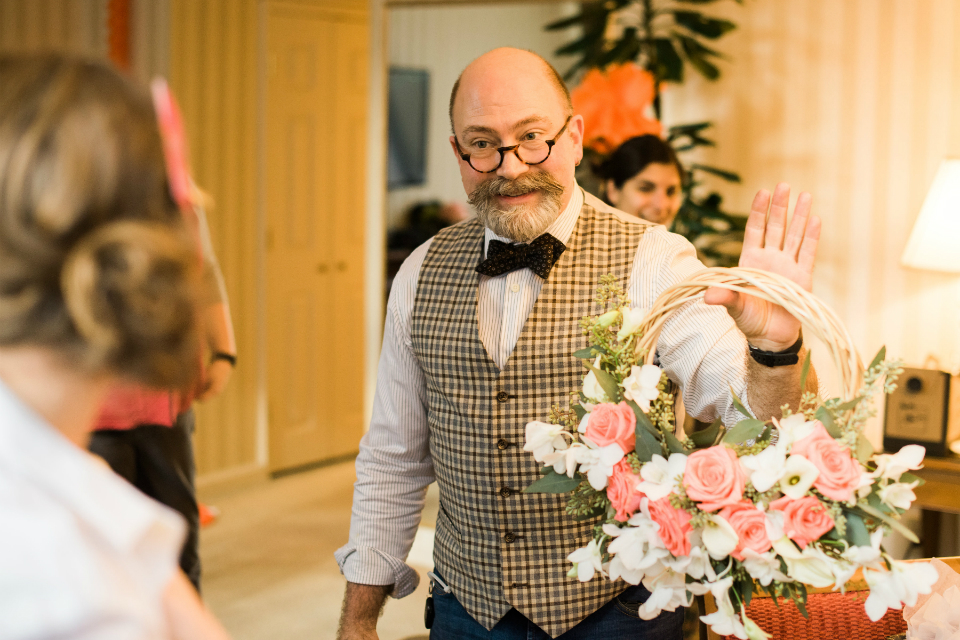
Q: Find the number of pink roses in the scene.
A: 7